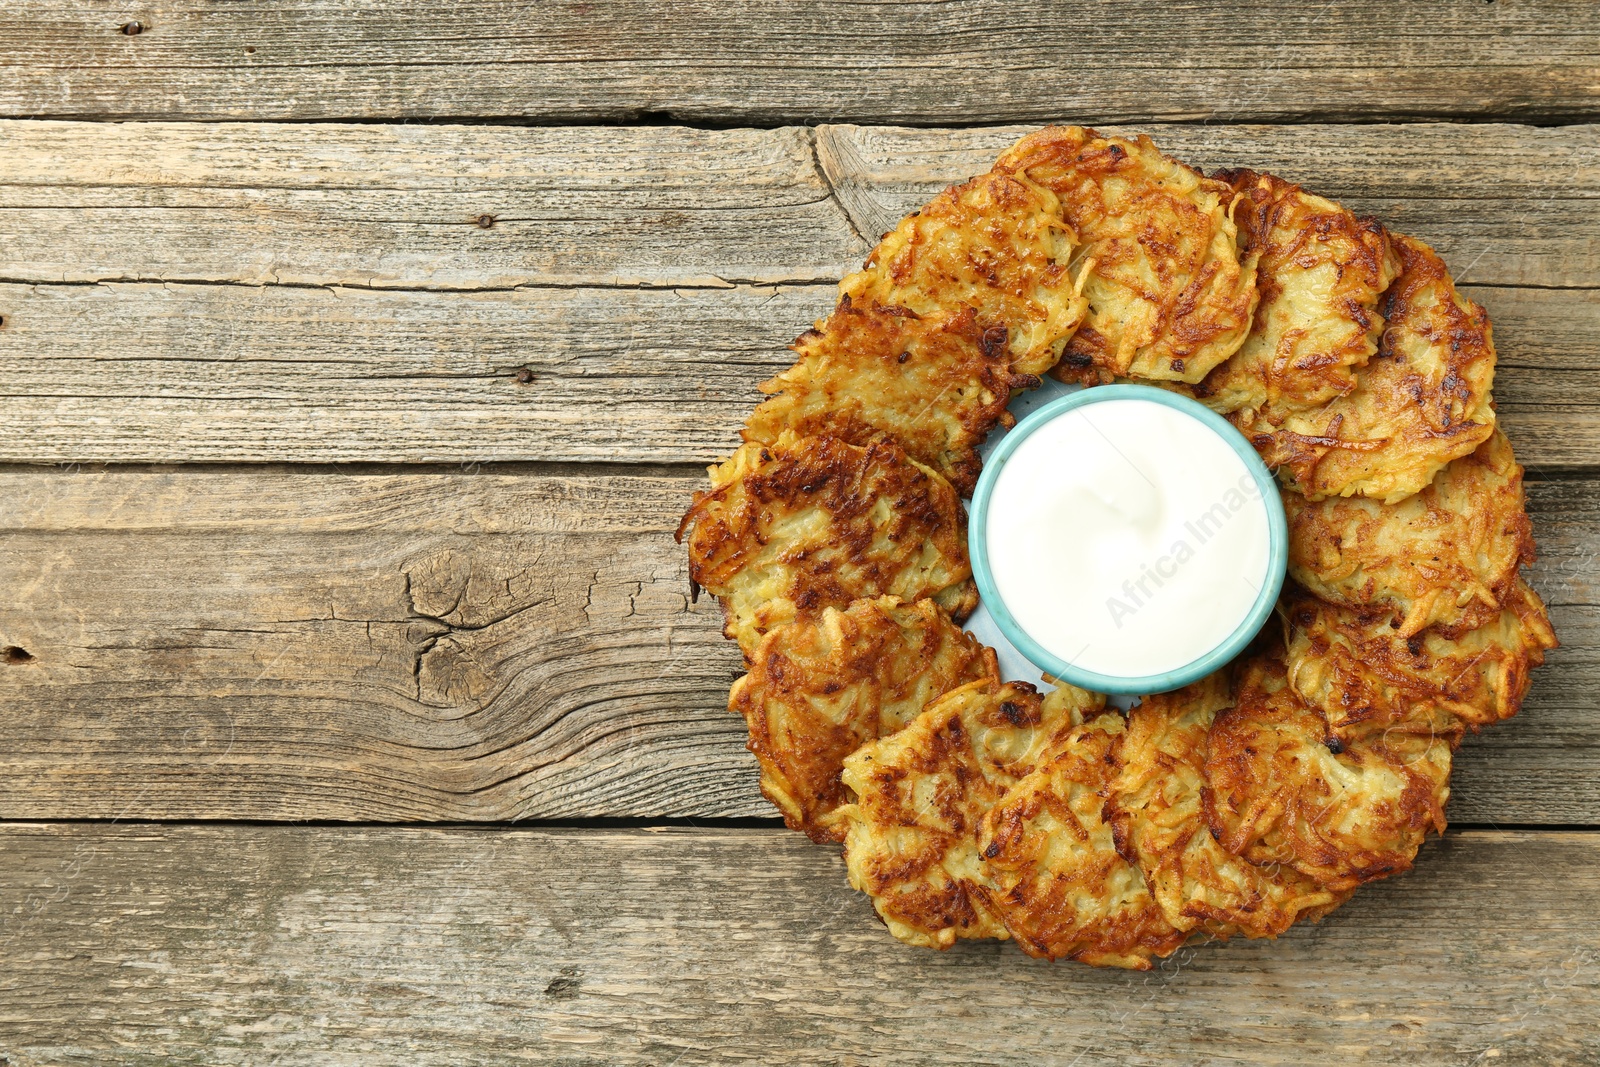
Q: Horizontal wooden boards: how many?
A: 4